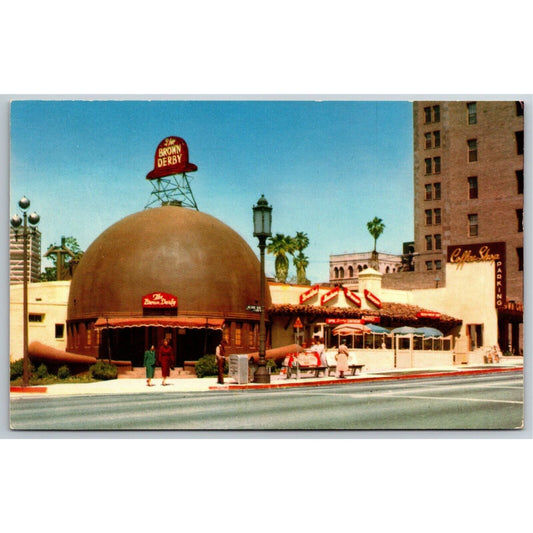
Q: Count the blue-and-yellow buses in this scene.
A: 0